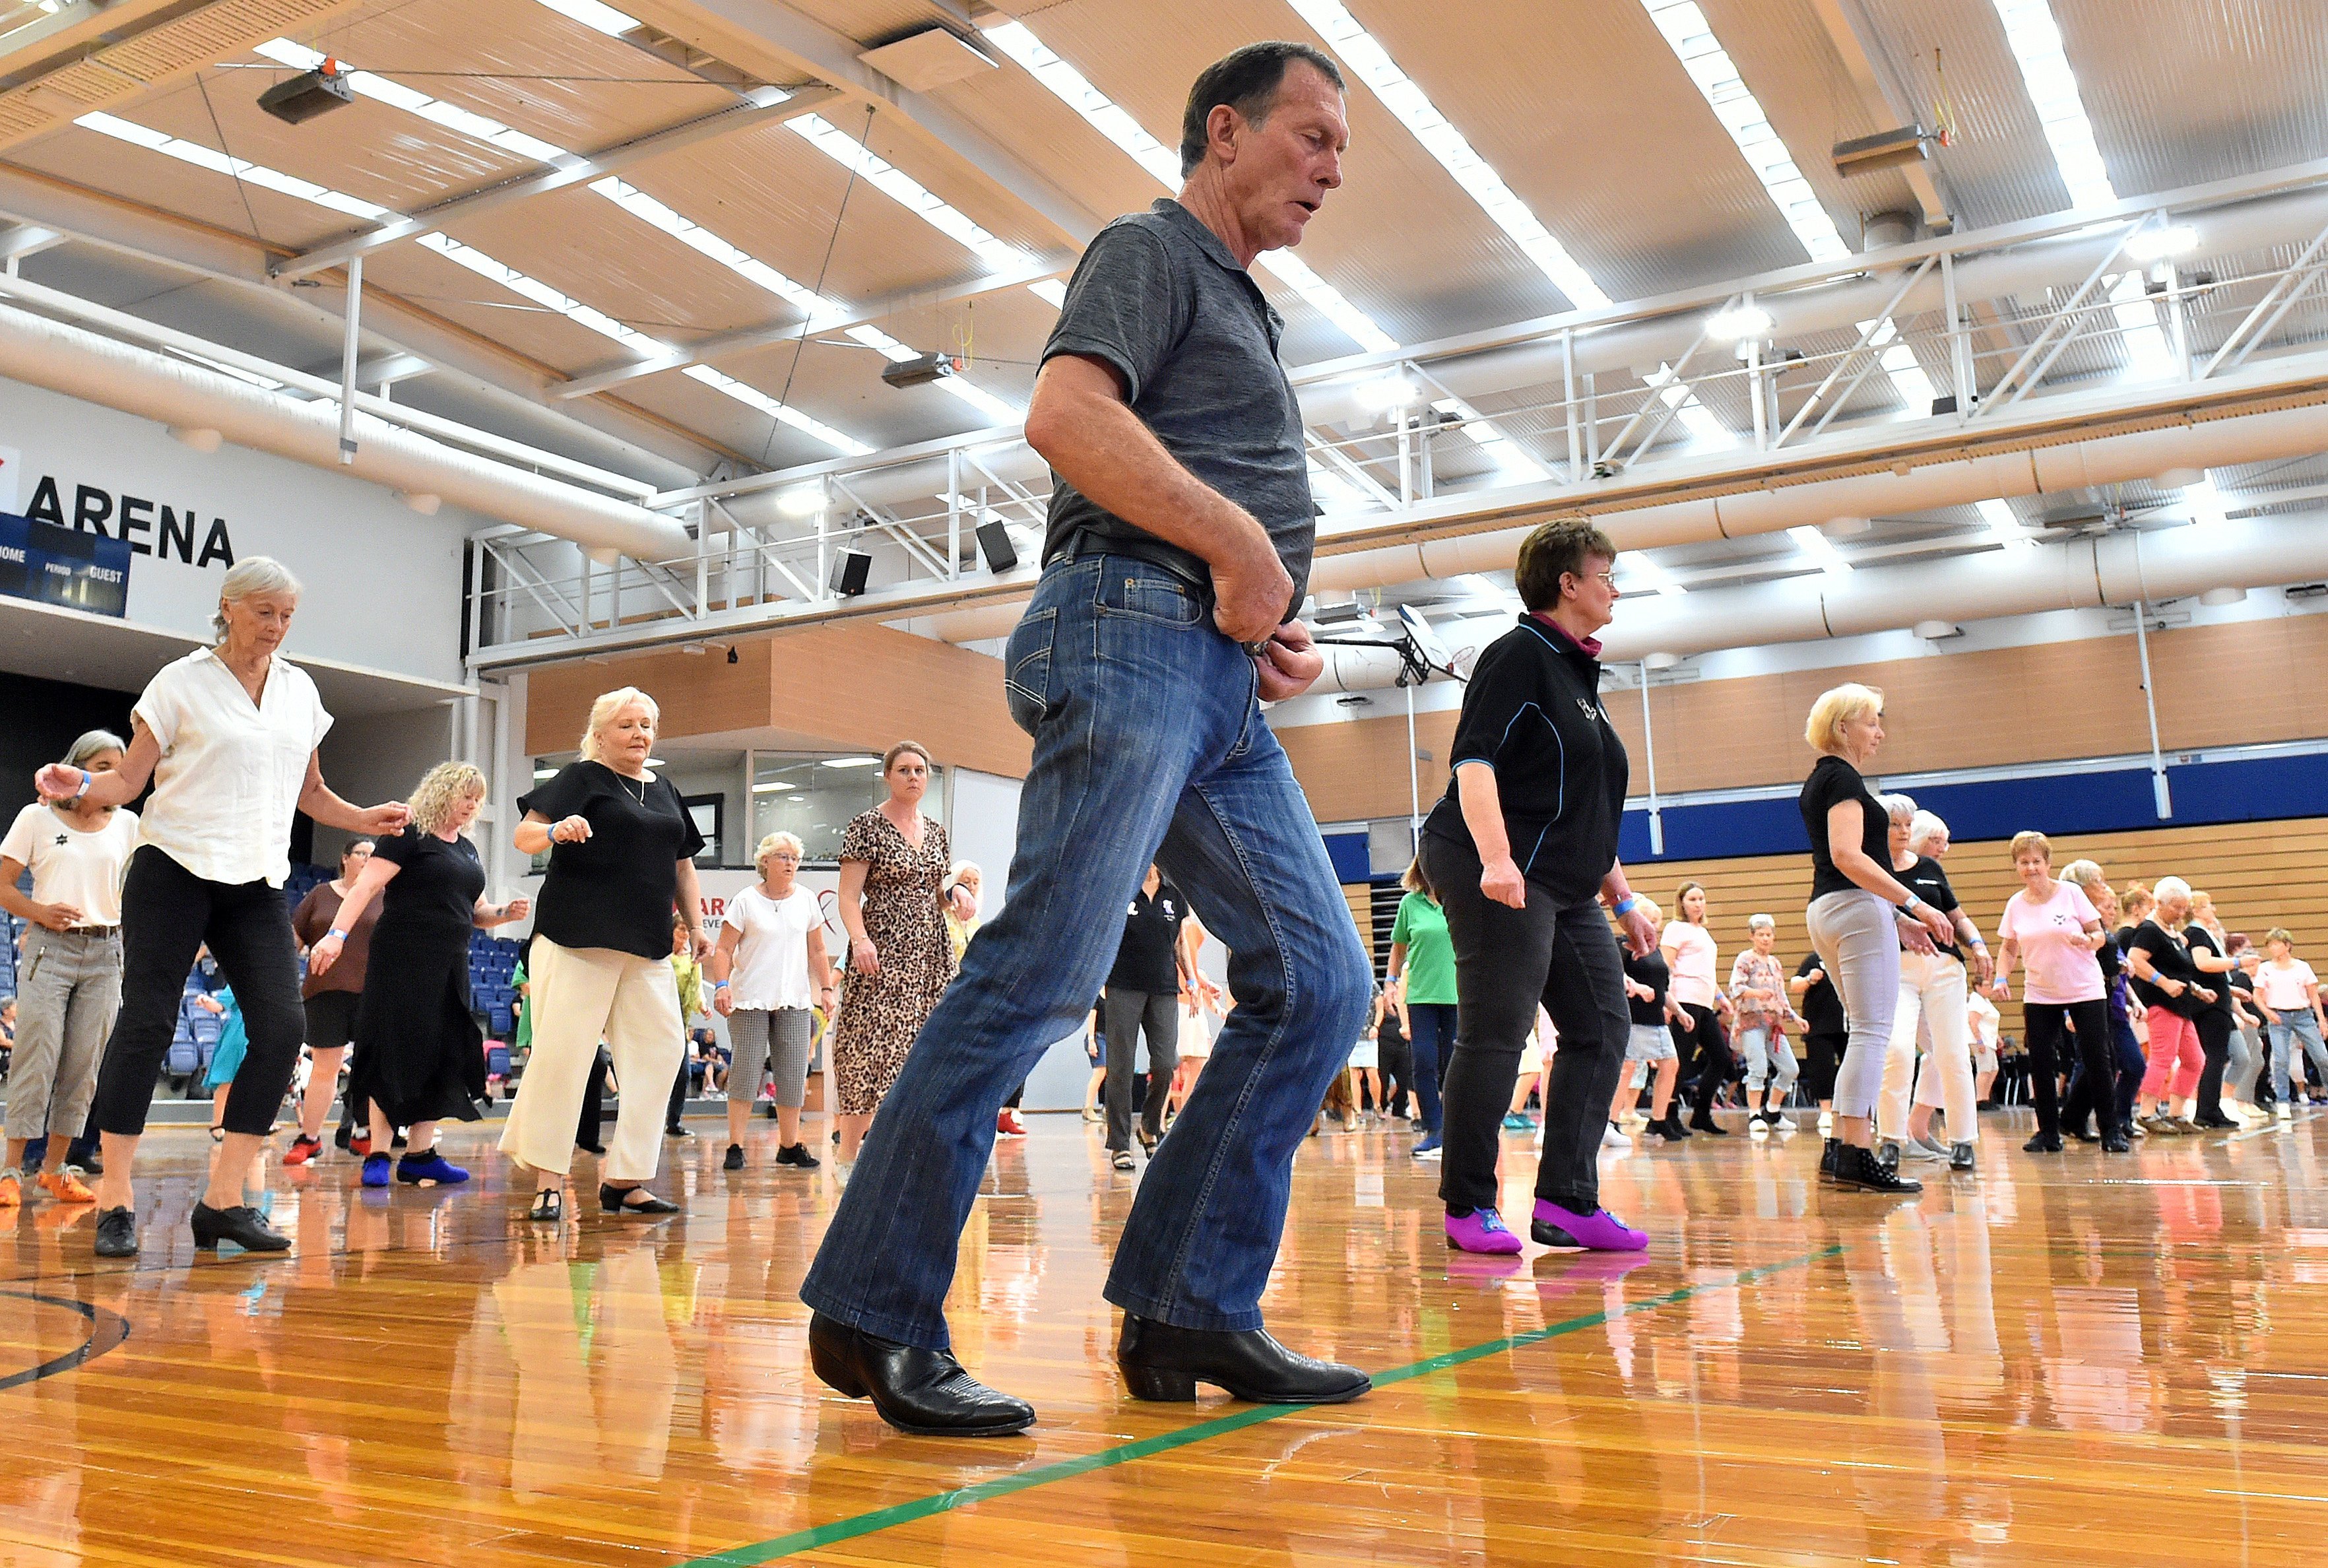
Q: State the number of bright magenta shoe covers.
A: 2